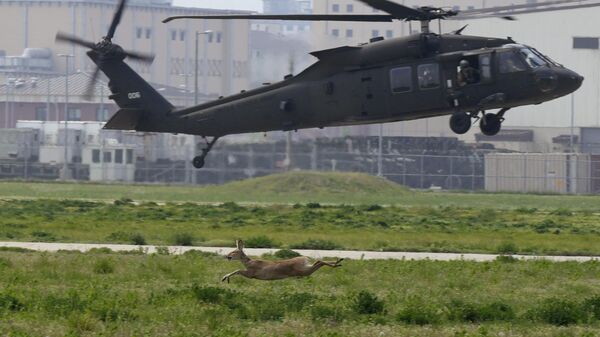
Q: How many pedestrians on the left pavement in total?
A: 0